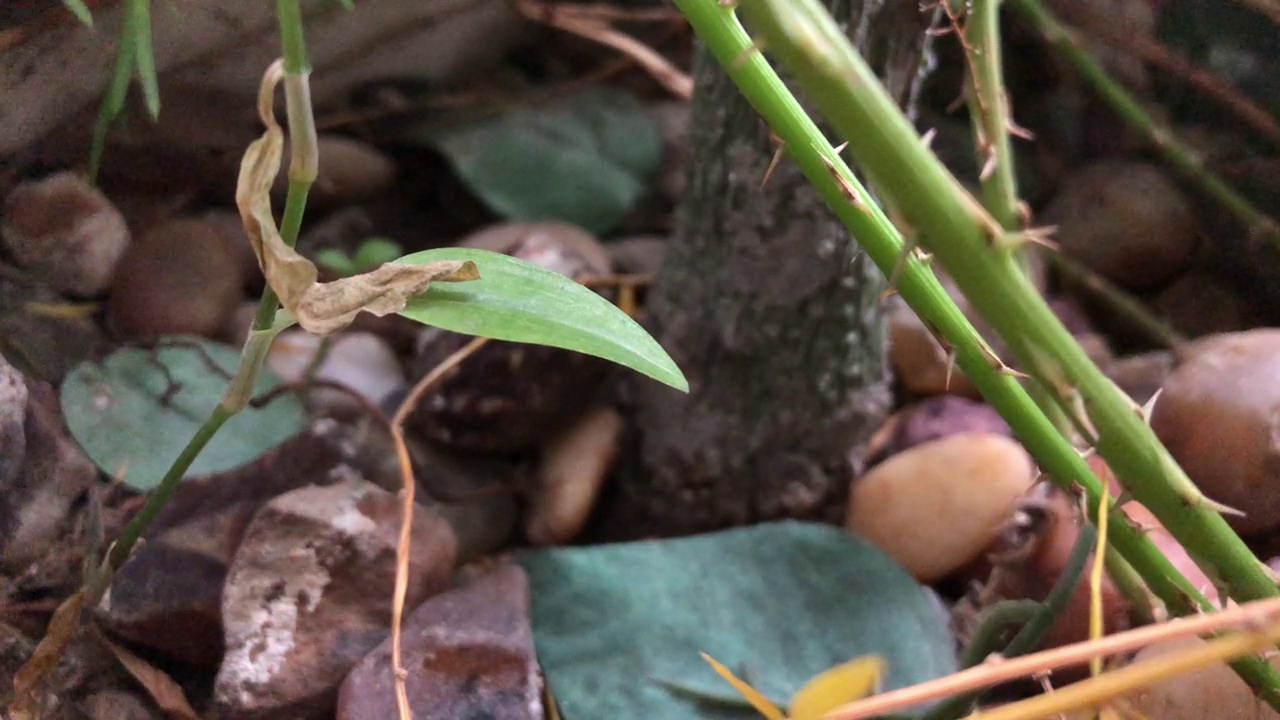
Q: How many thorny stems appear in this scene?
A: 3